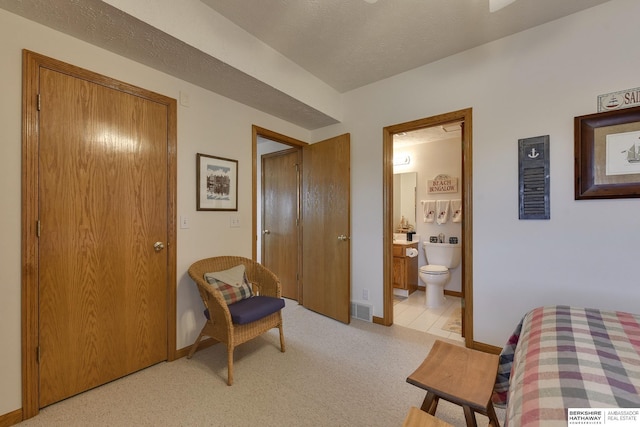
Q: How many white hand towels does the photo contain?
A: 3